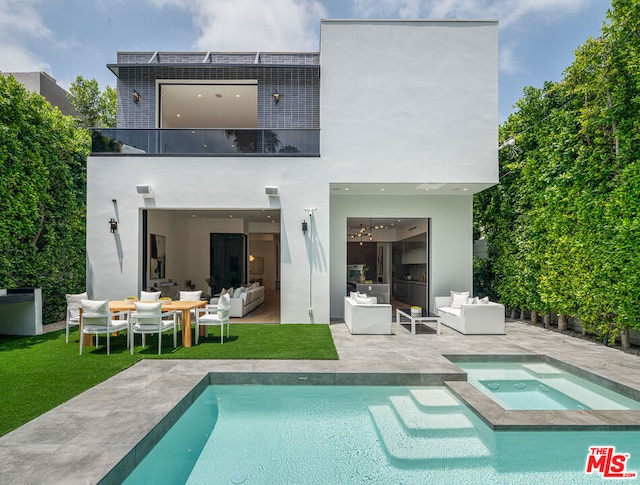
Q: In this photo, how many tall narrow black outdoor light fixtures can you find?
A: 4